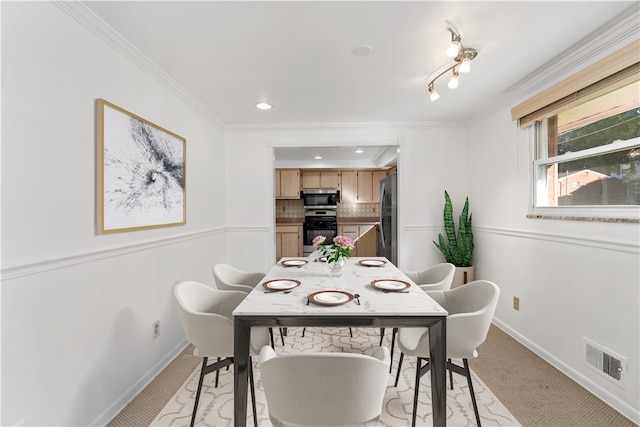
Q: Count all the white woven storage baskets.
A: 0